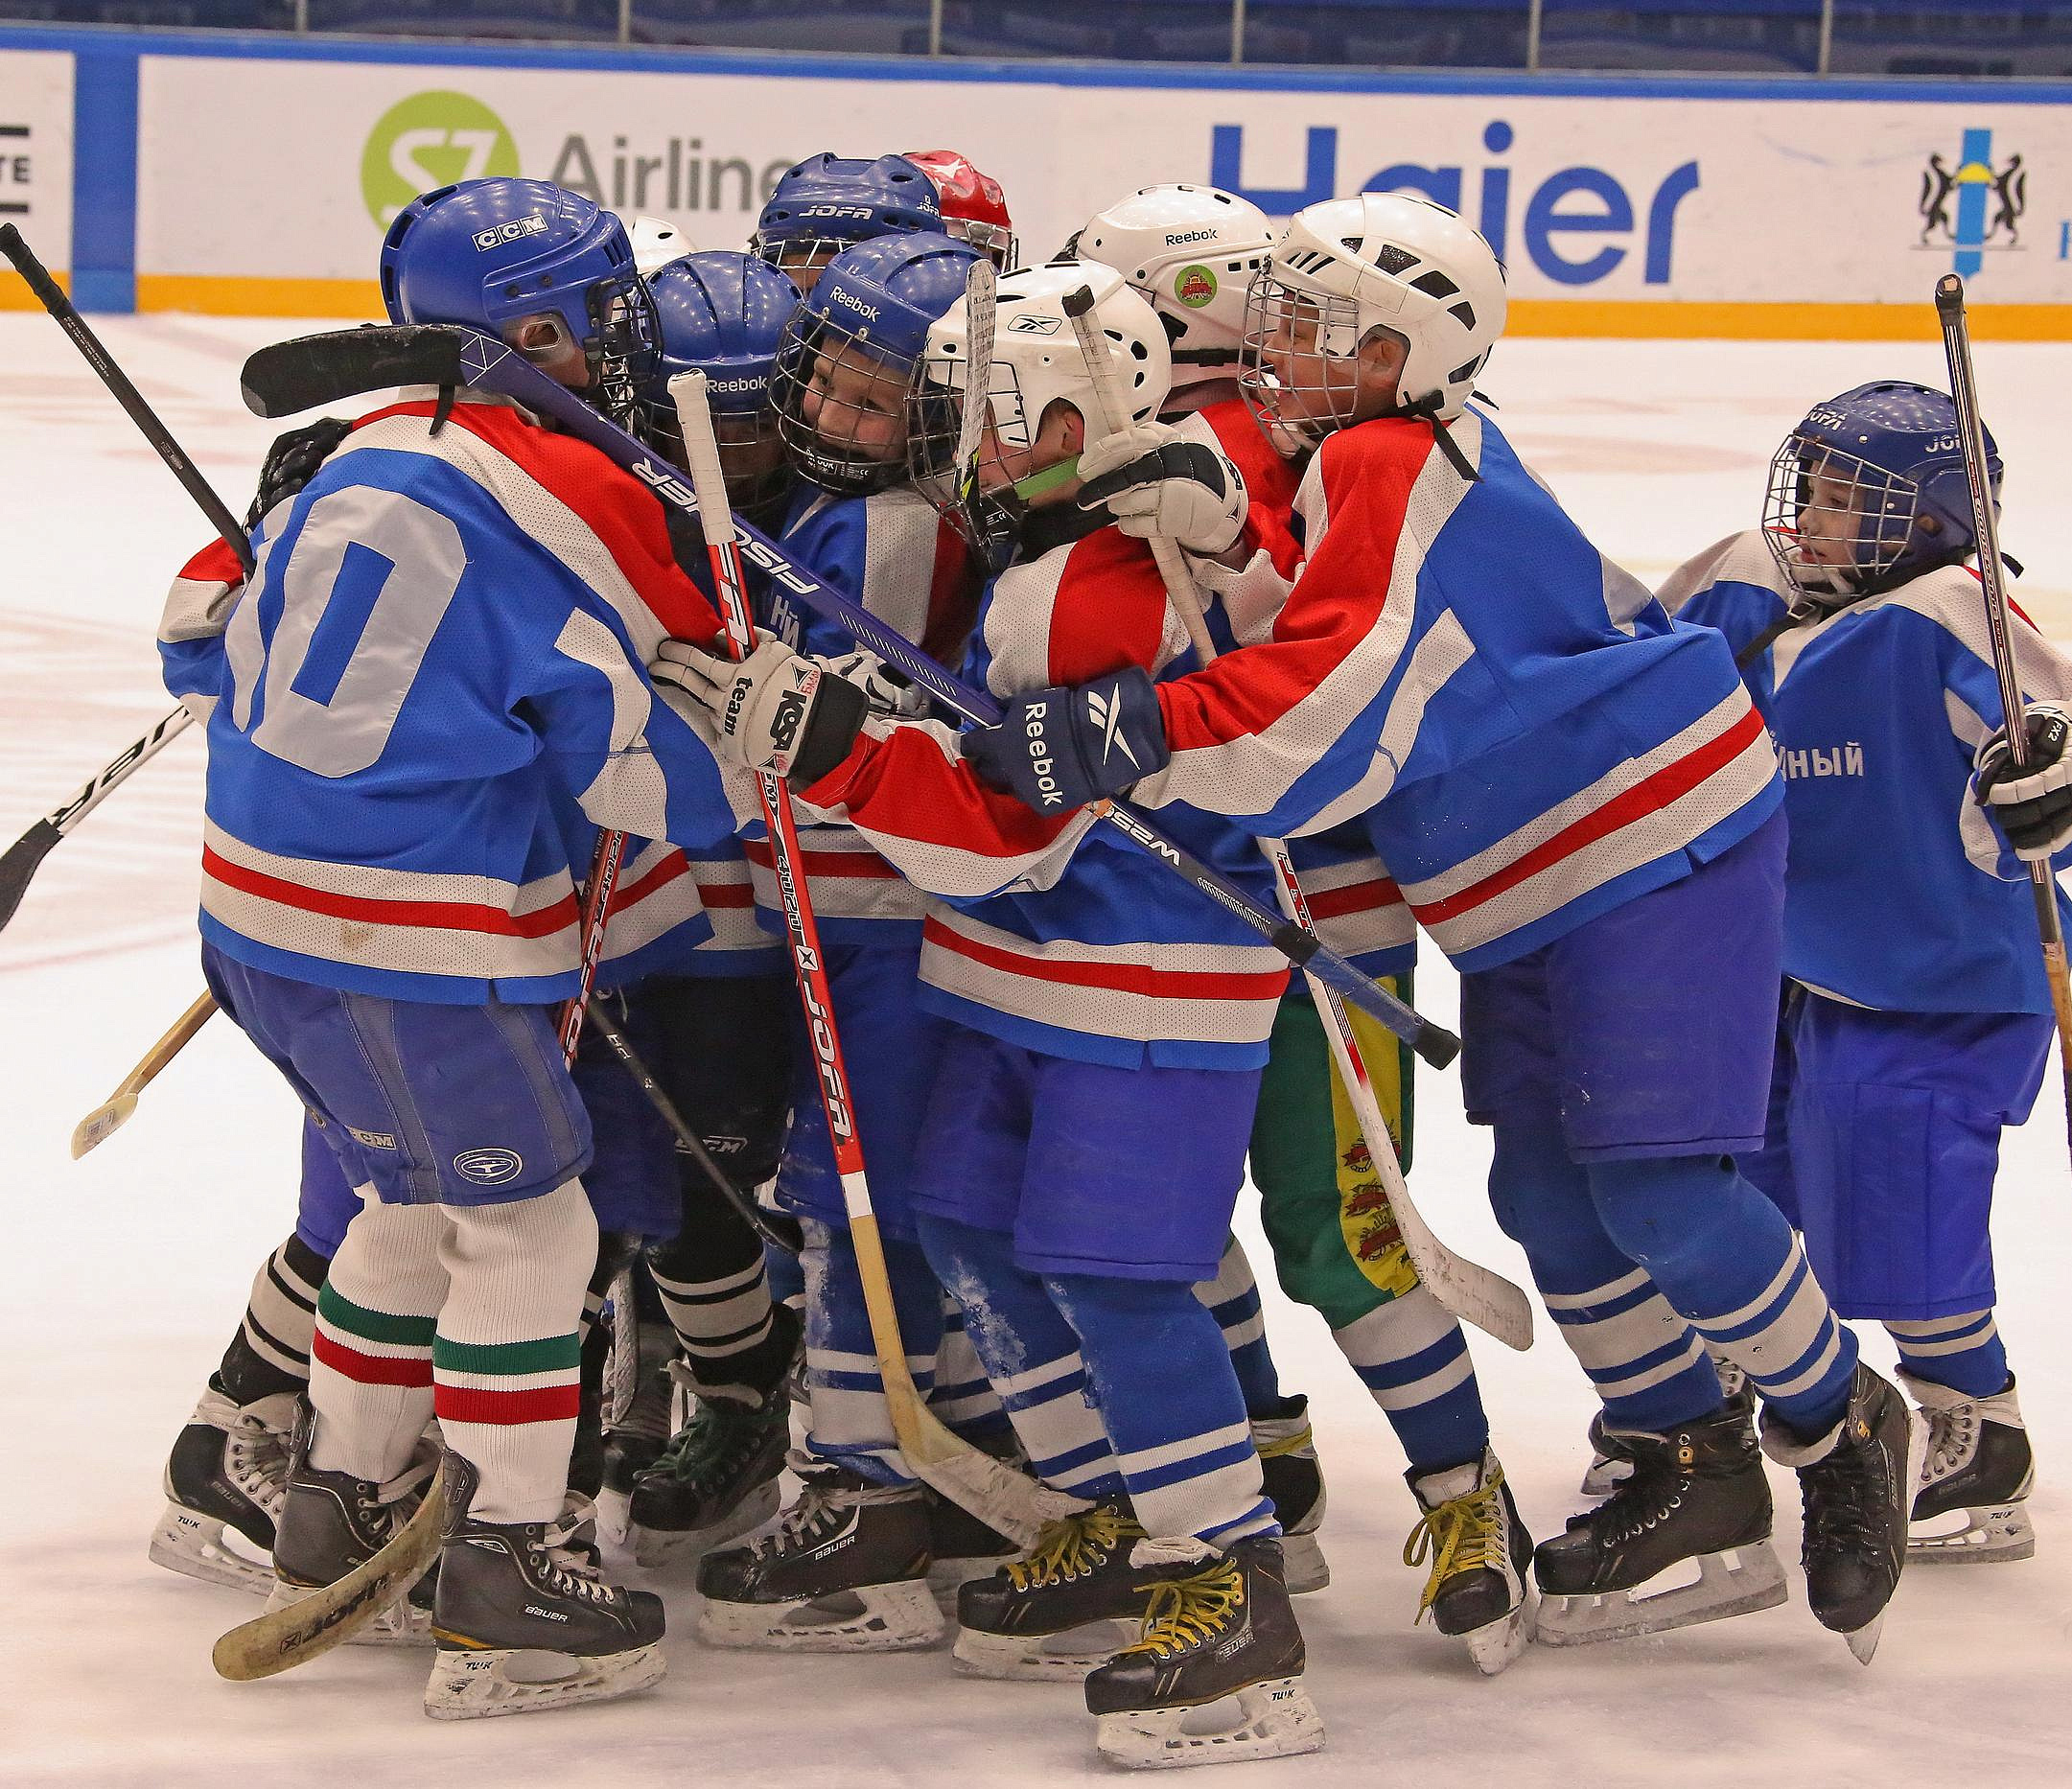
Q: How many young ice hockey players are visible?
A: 10